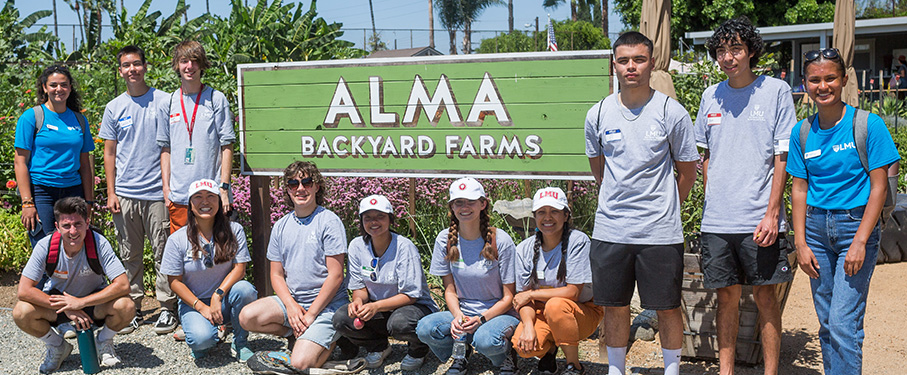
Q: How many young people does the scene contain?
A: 12